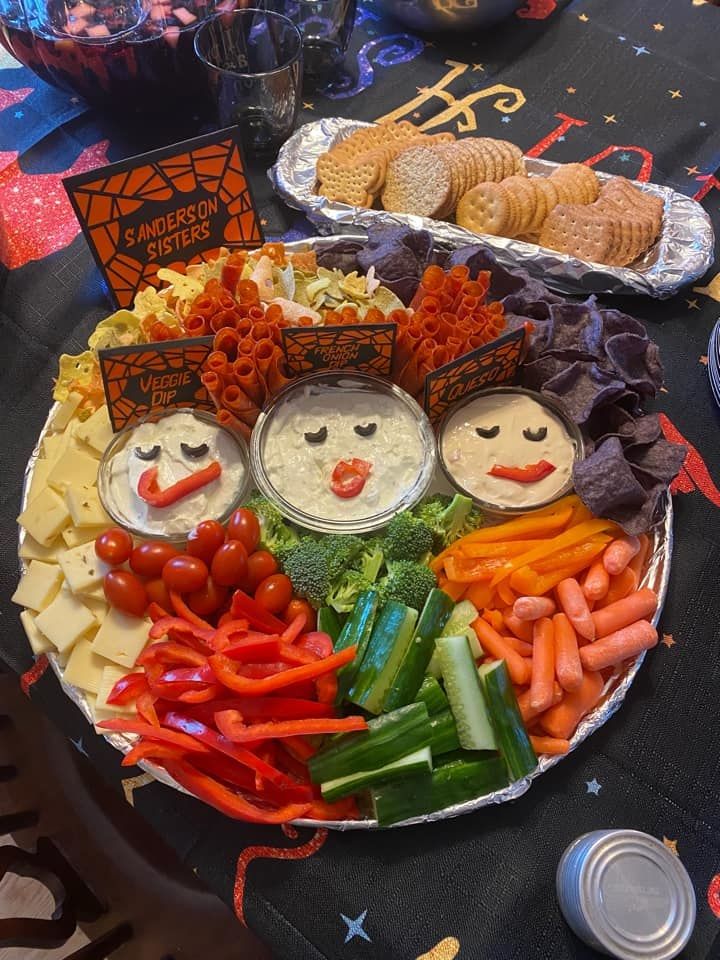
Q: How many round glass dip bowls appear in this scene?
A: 3